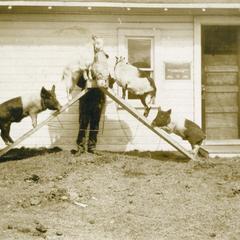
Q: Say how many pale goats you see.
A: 3